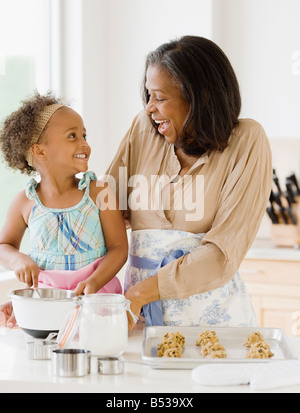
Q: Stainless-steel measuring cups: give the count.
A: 3